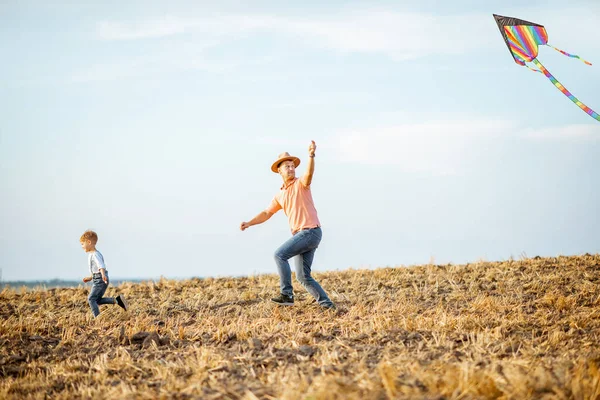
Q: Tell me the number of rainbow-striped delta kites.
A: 1